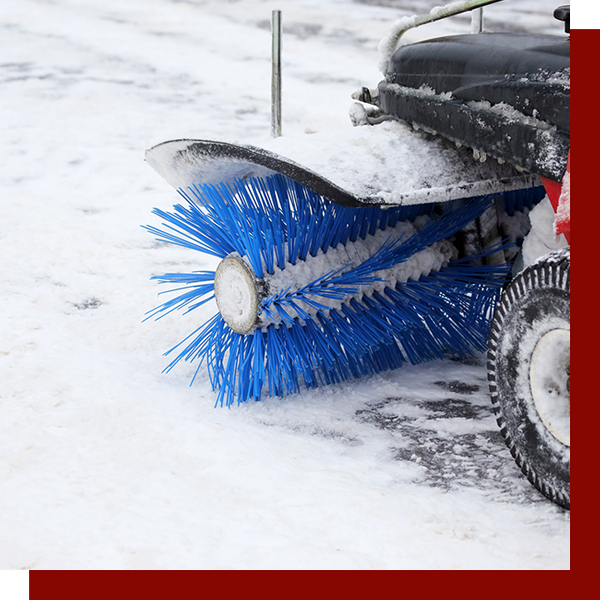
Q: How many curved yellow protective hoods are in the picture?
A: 0